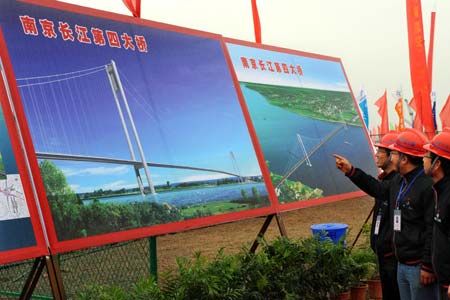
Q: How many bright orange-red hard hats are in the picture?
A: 3